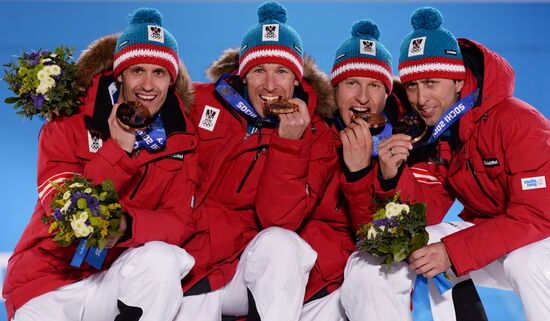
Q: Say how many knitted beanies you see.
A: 4